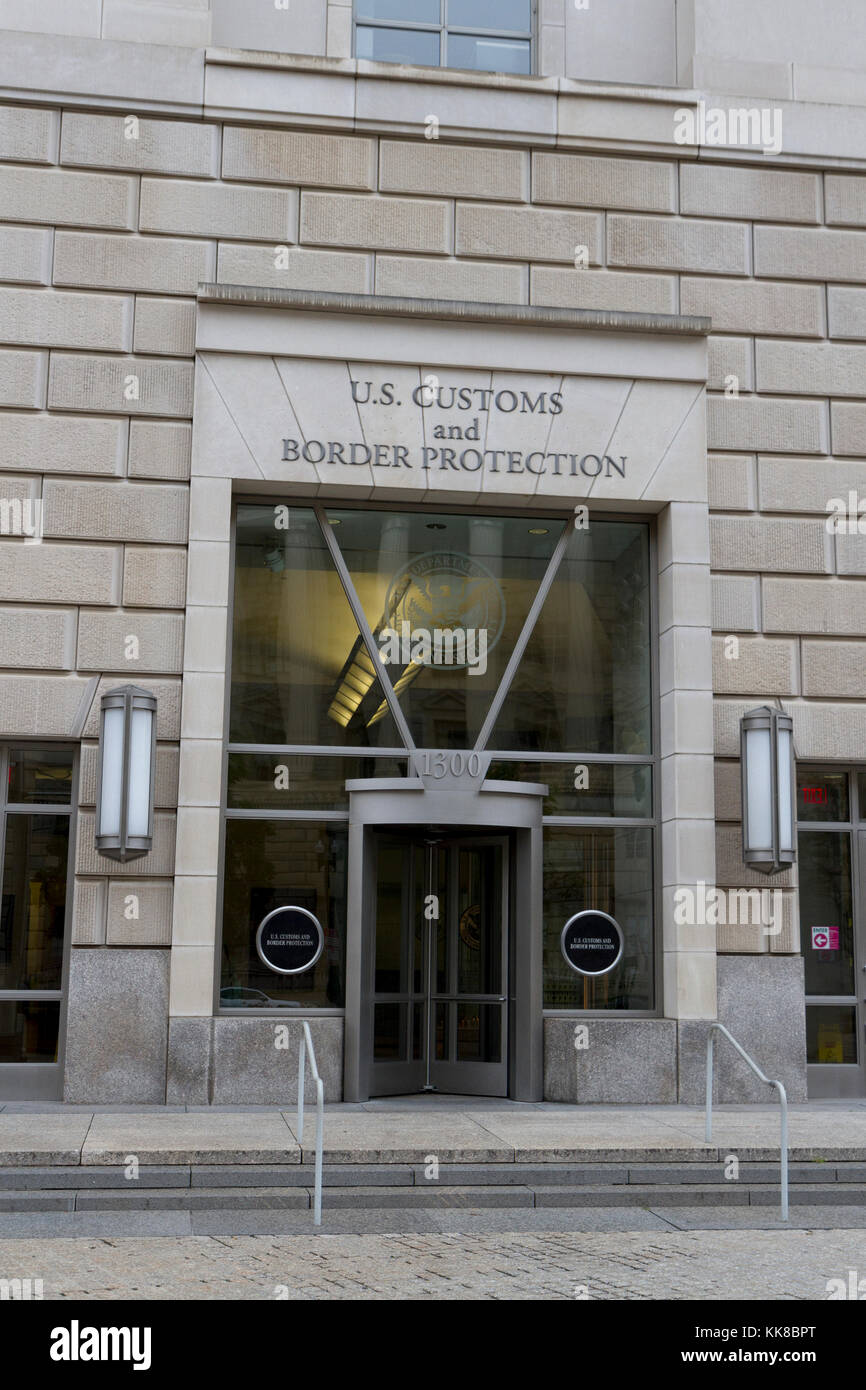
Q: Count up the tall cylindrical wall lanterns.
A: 2